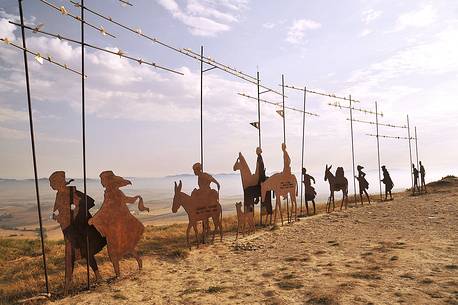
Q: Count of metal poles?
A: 10